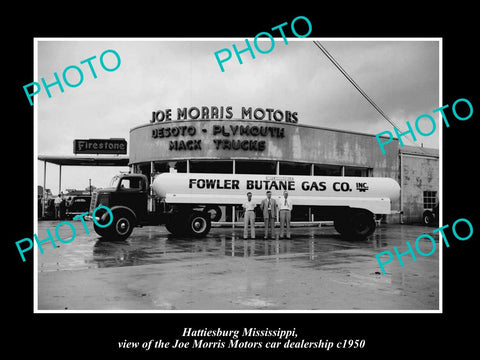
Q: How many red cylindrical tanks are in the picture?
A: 0